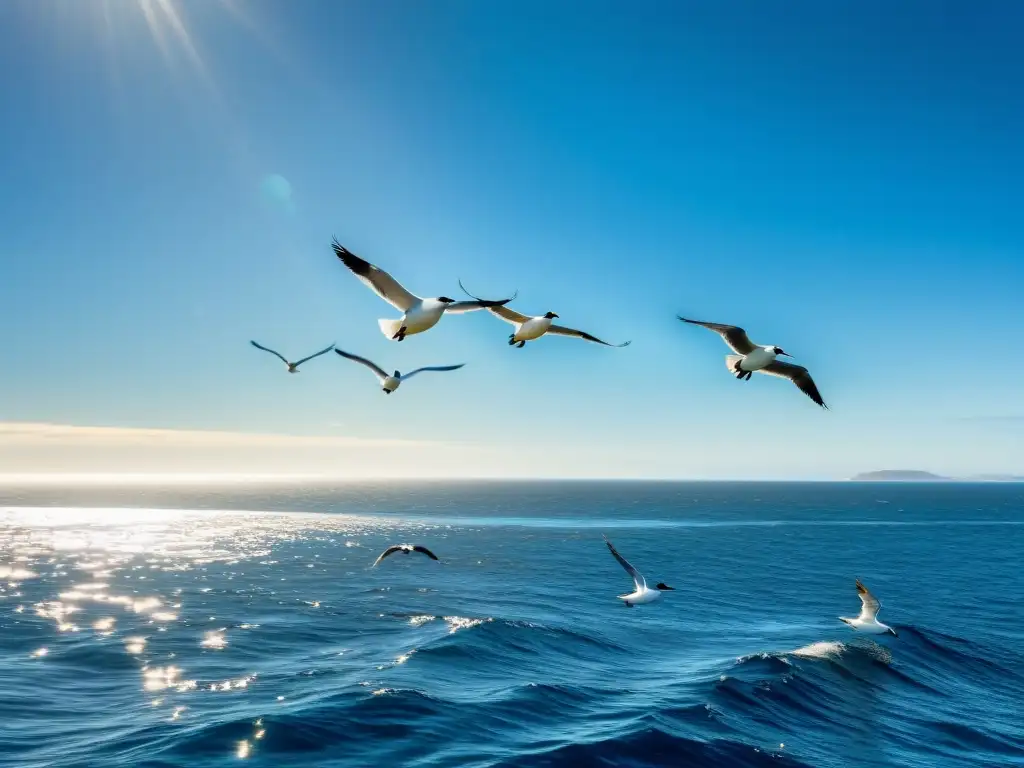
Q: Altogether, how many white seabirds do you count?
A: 8